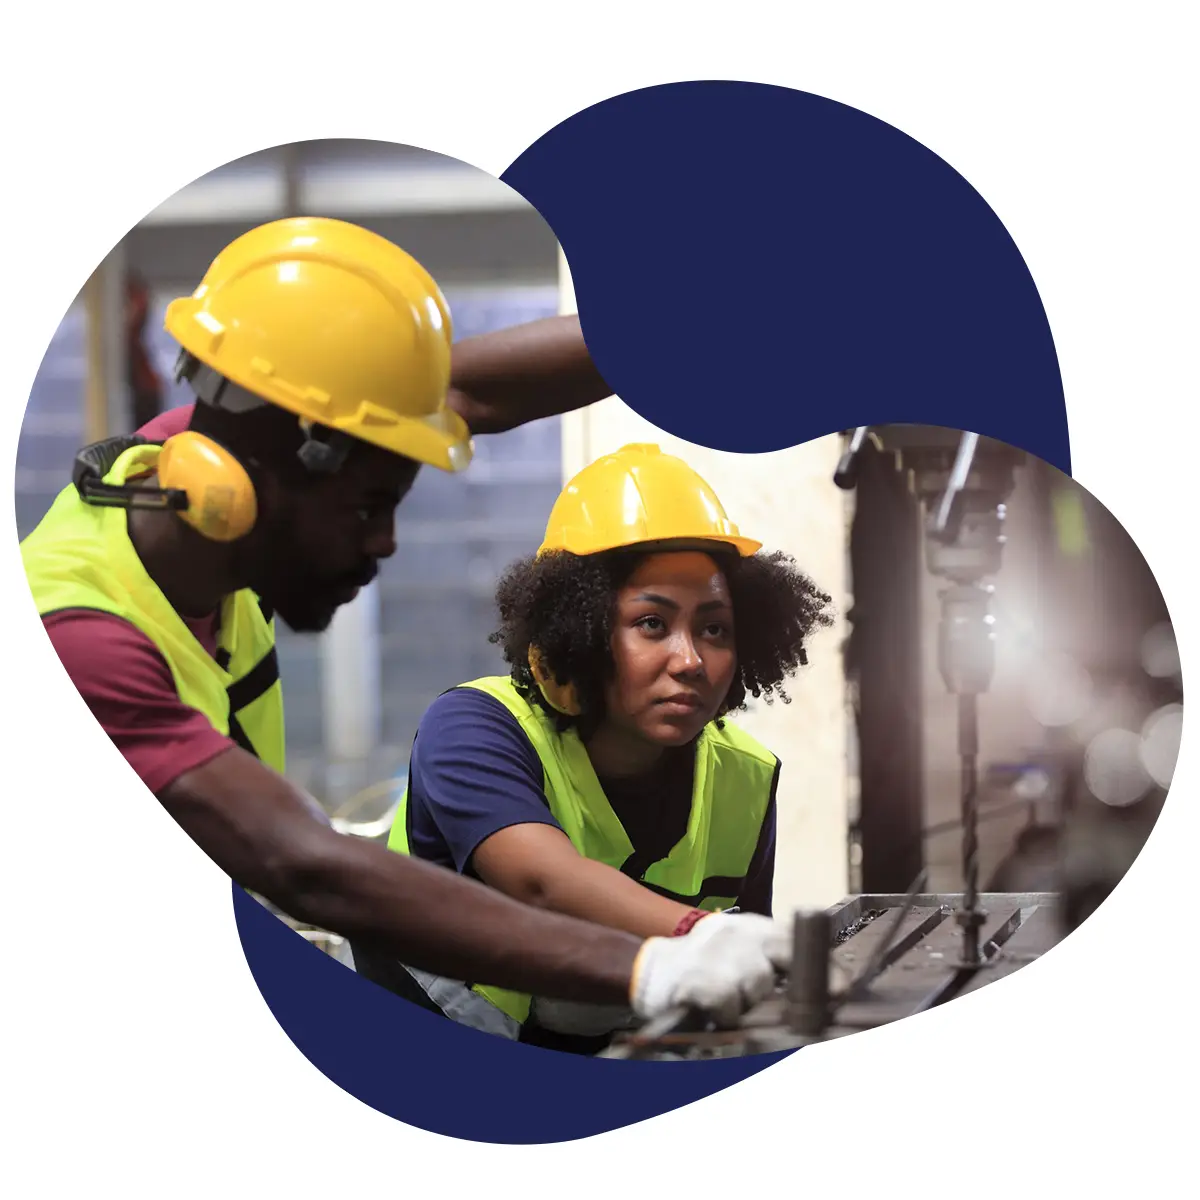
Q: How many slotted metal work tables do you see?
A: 1